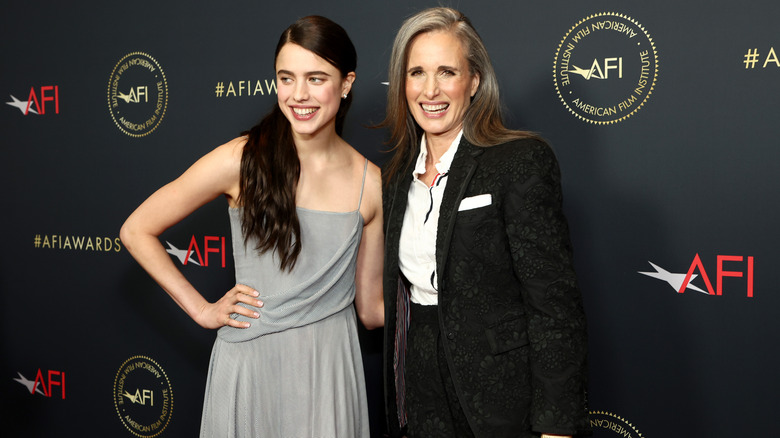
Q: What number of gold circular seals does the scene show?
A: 4